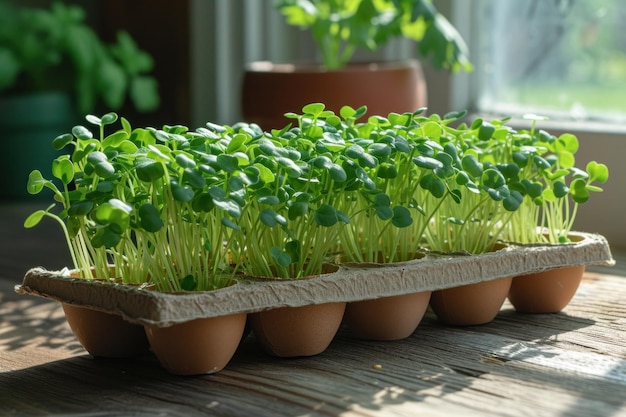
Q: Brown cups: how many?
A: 6